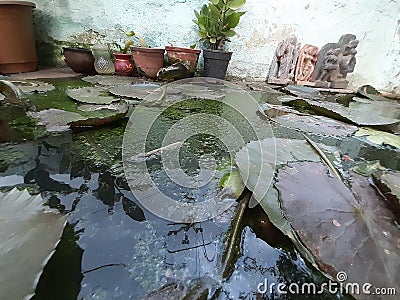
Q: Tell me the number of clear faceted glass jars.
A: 1